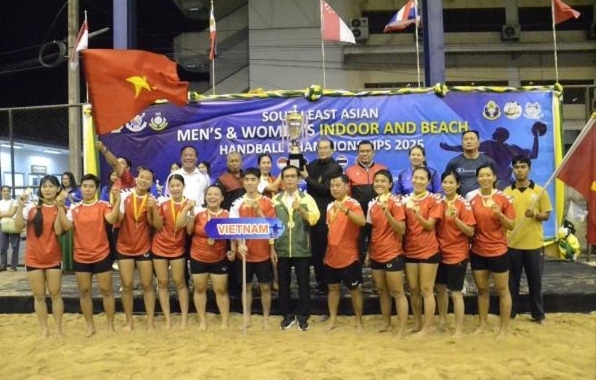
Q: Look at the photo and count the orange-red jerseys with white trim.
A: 11